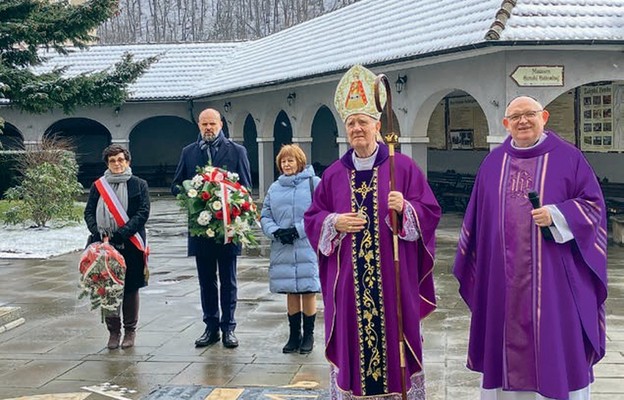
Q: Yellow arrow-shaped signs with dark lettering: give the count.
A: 1